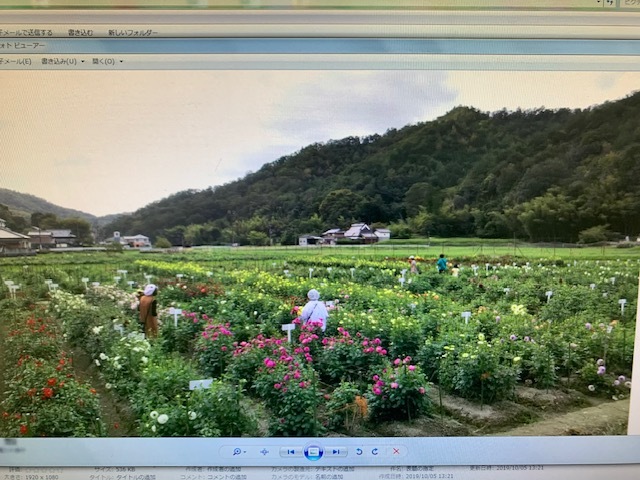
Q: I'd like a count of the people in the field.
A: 5